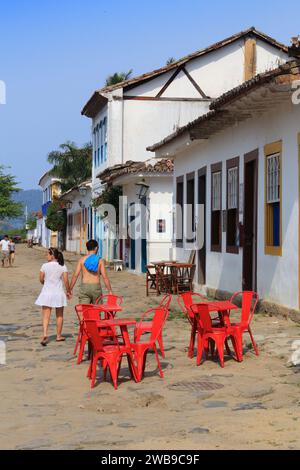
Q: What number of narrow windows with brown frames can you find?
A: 4